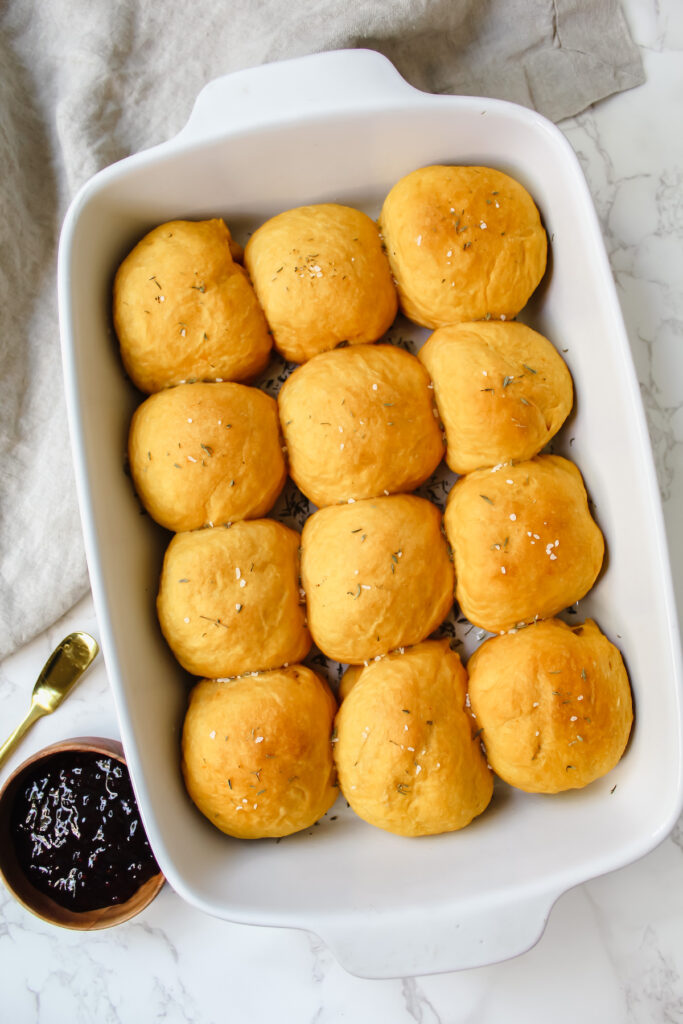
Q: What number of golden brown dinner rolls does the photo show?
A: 12